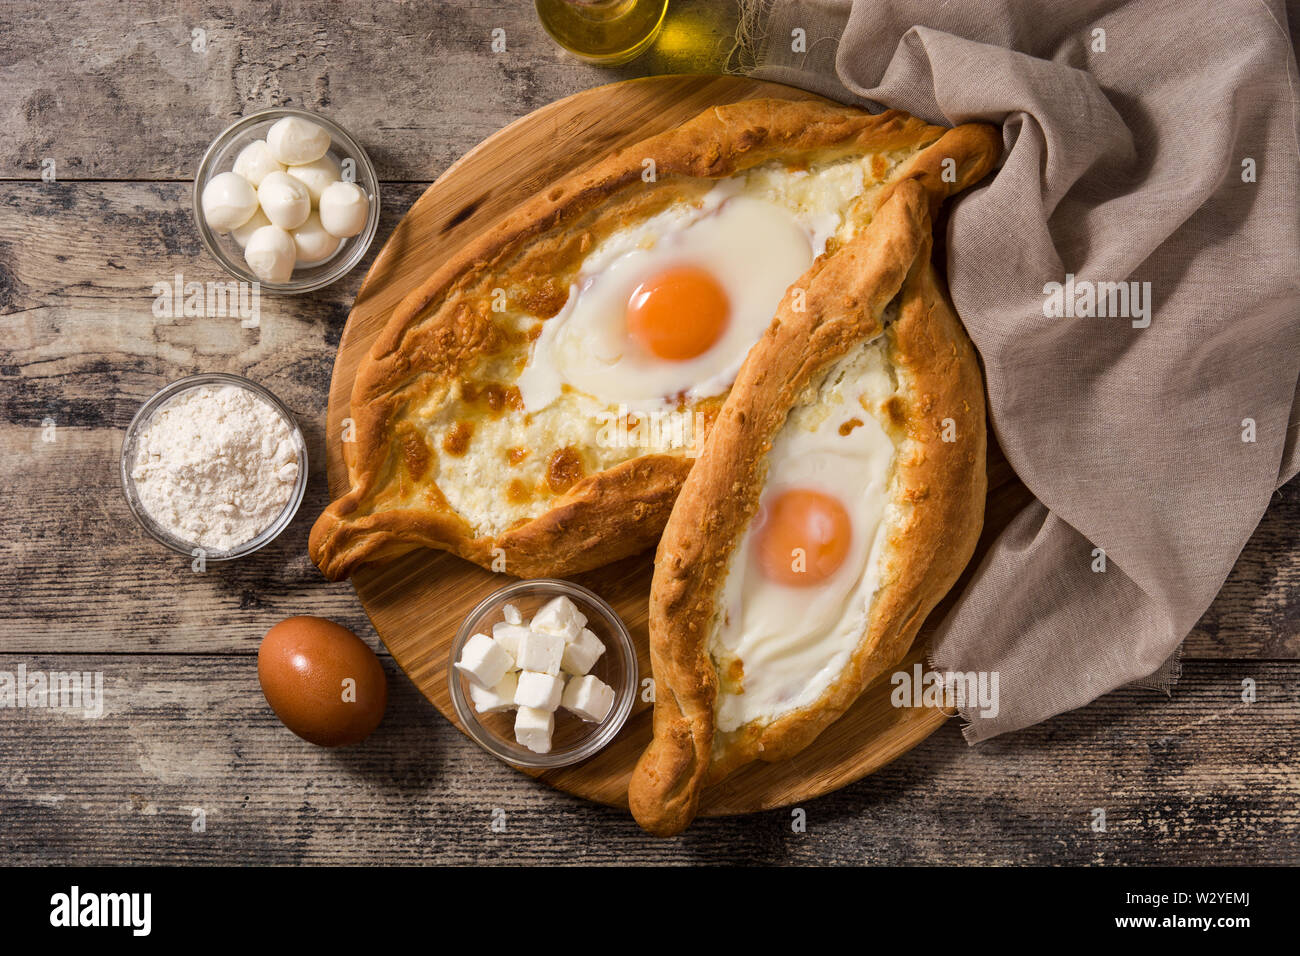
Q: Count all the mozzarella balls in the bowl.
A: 9